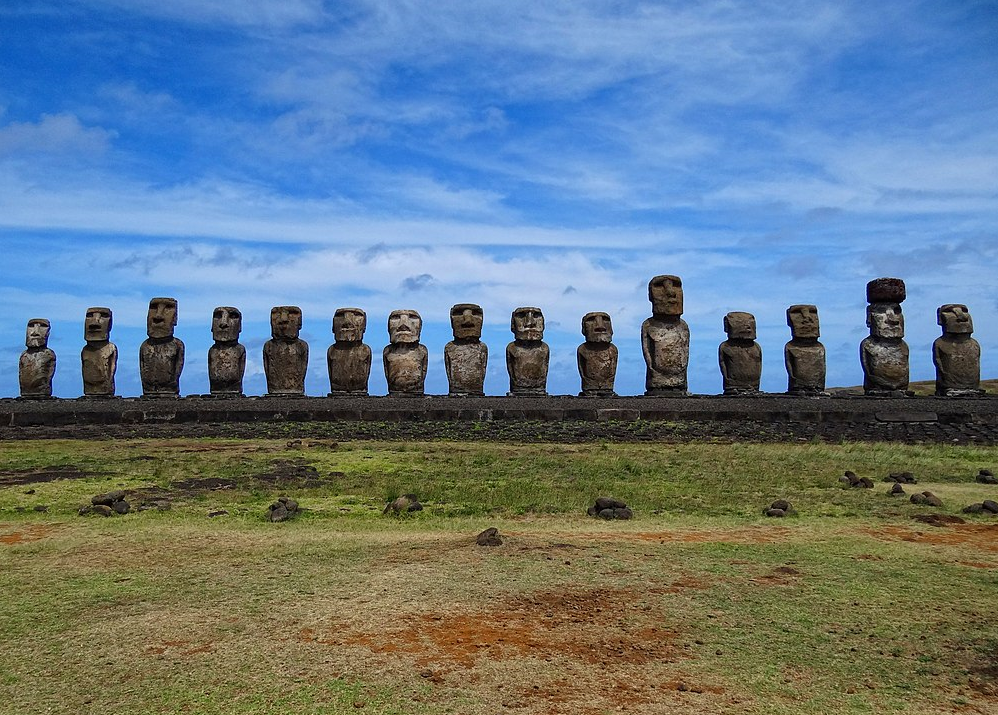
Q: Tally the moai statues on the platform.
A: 15